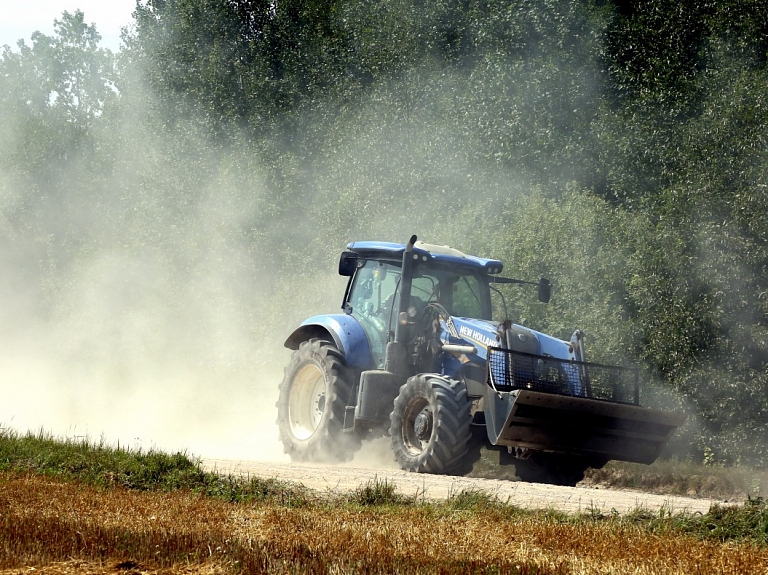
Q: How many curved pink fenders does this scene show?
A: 0